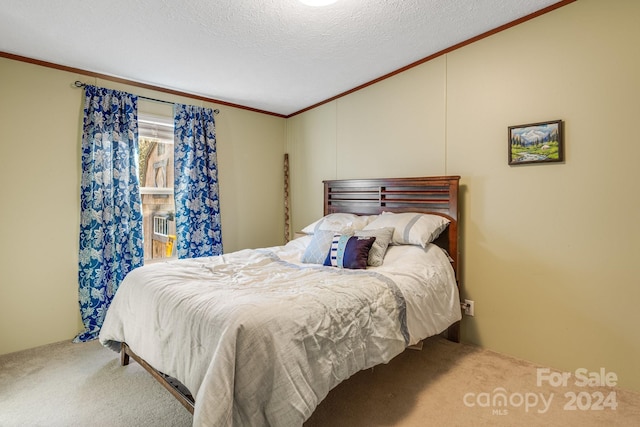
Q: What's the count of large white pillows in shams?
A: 2